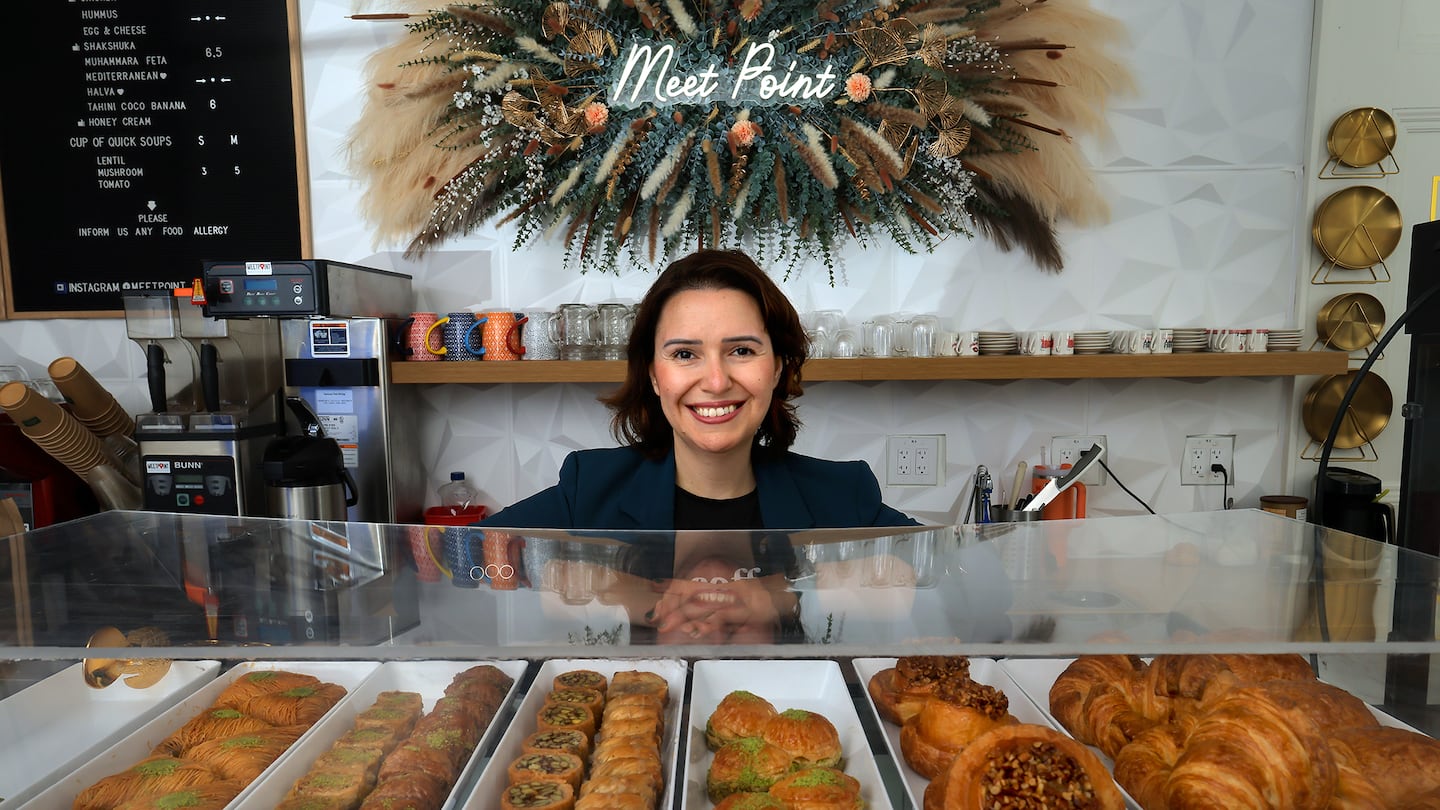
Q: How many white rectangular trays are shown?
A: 7